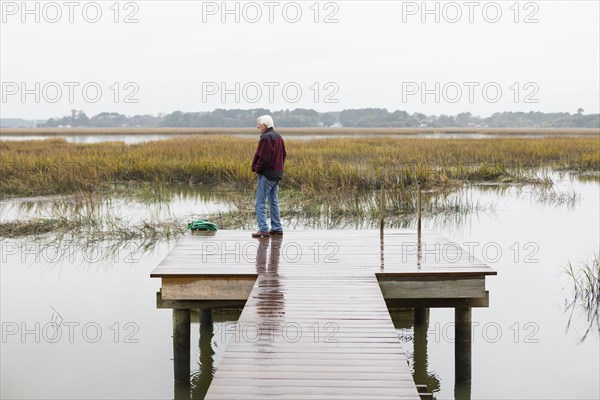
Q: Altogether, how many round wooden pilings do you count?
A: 4